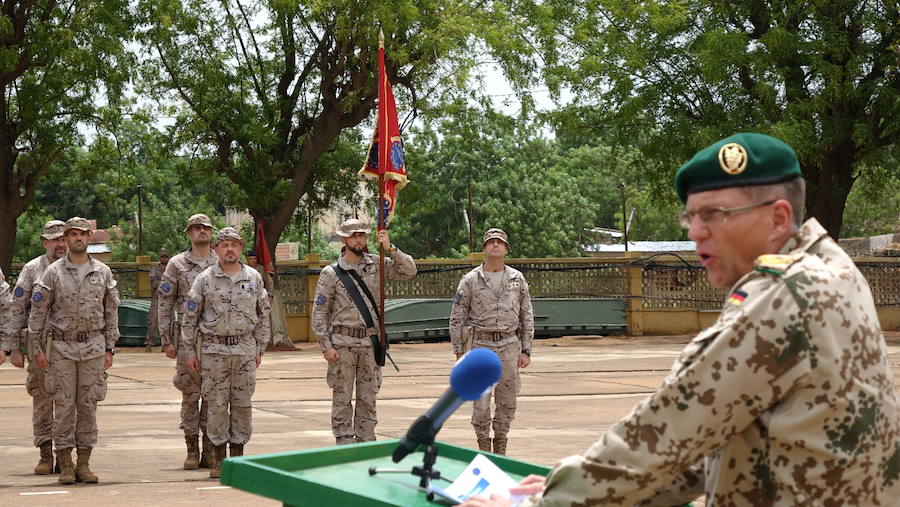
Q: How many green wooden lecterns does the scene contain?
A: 1